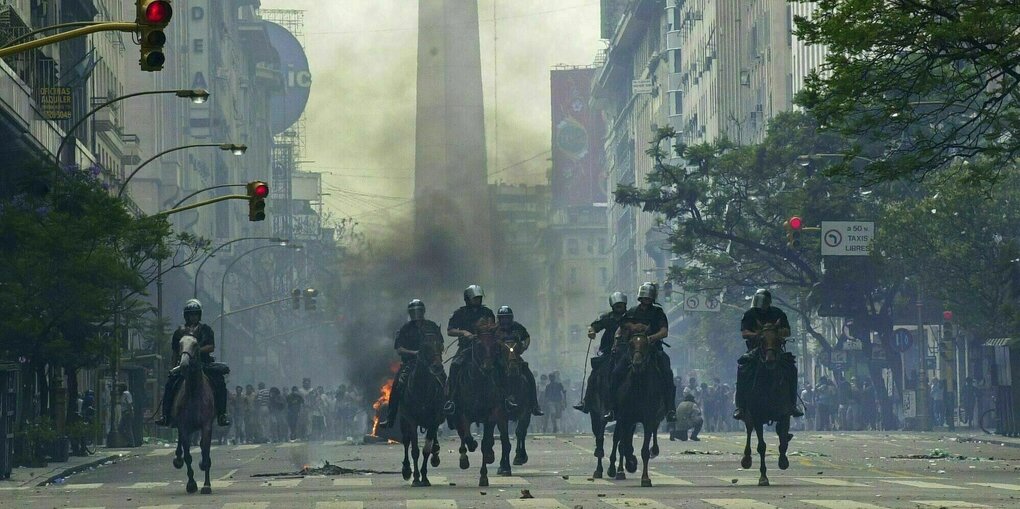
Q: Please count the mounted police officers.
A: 7